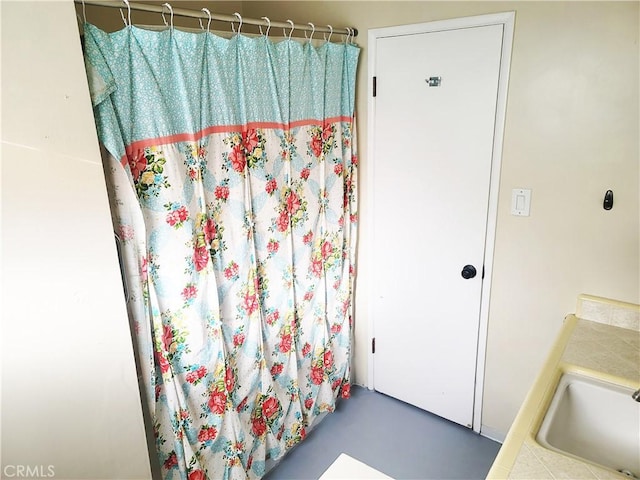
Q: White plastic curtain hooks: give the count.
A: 11